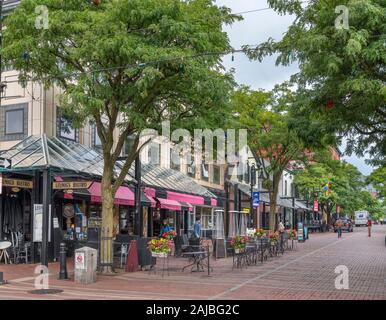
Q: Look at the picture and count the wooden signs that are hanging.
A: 2